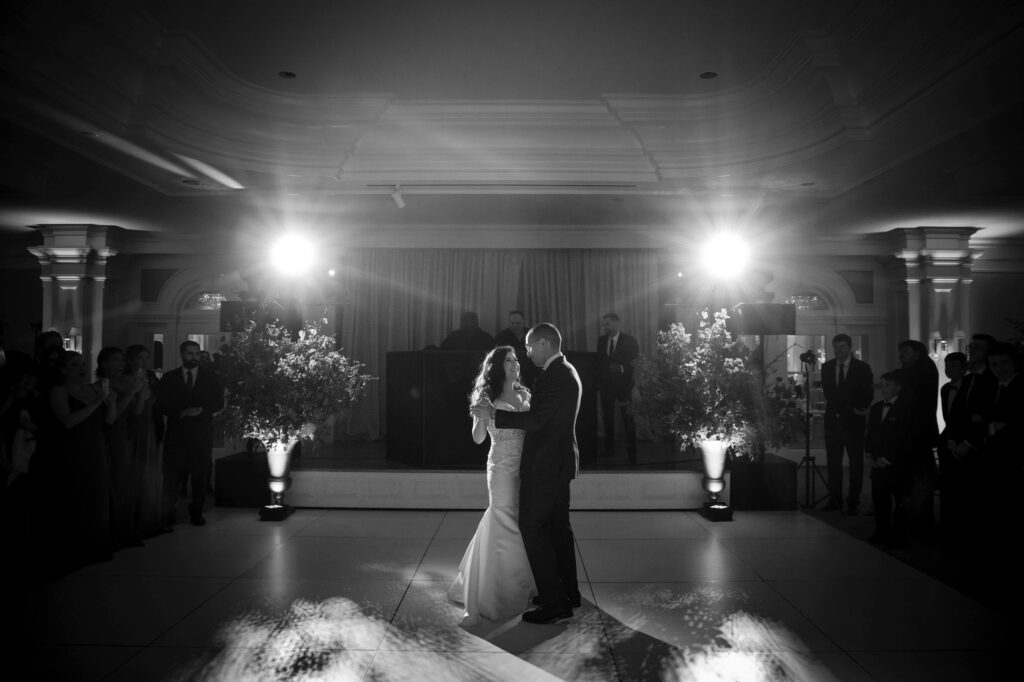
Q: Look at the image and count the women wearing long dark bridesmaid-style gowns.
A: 3